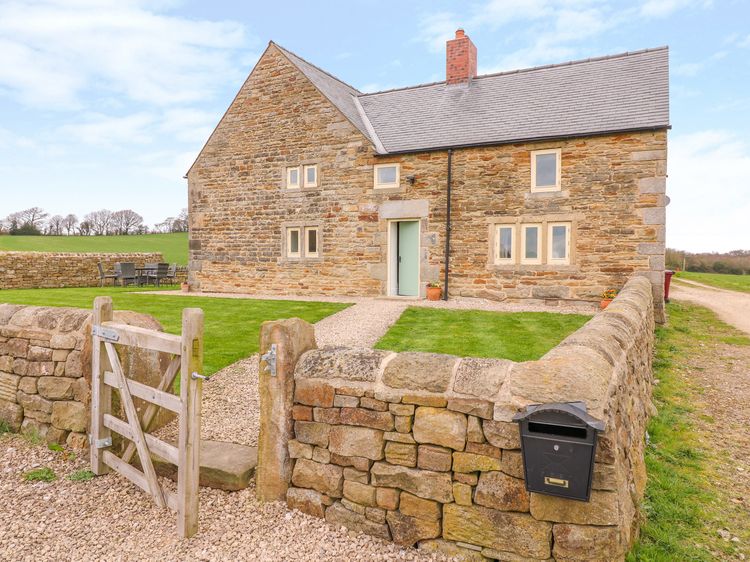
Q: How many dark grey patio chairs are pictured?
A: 6